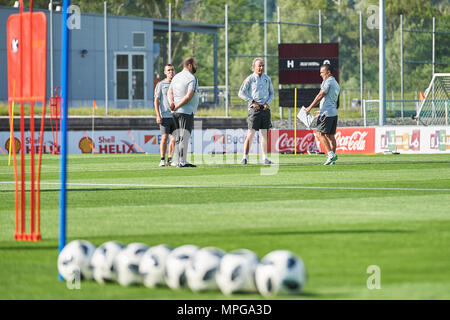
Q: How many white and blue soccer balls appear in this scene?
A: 8